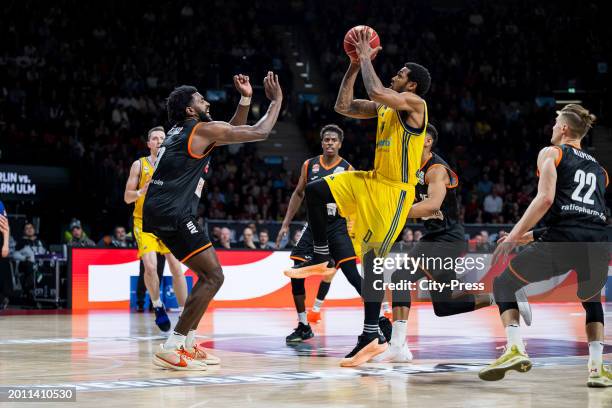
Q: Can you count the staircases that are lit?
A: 1